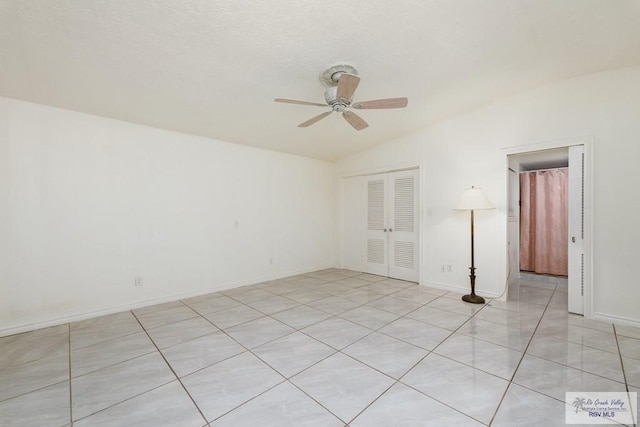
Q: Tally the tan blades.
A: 5